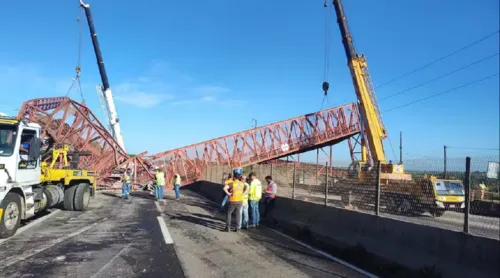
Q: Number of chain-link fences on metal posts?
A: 1